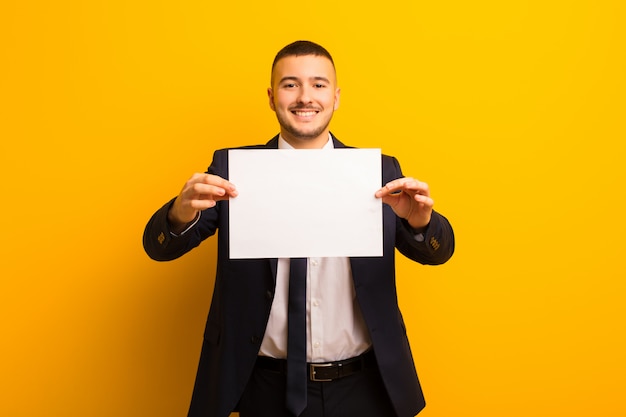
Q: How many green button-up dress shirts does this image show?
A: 0